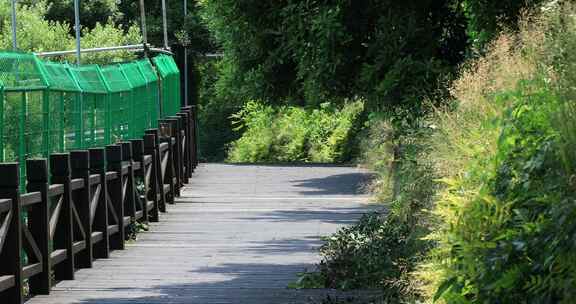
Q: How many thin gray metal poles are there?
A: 5